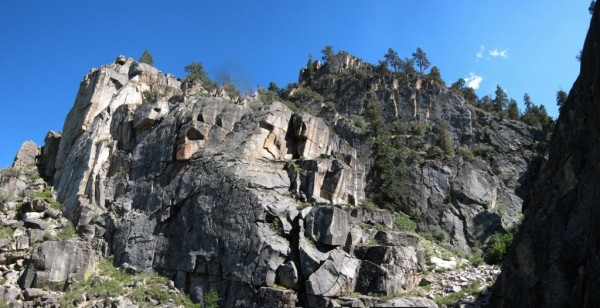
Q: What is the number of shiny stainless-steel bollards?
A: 0